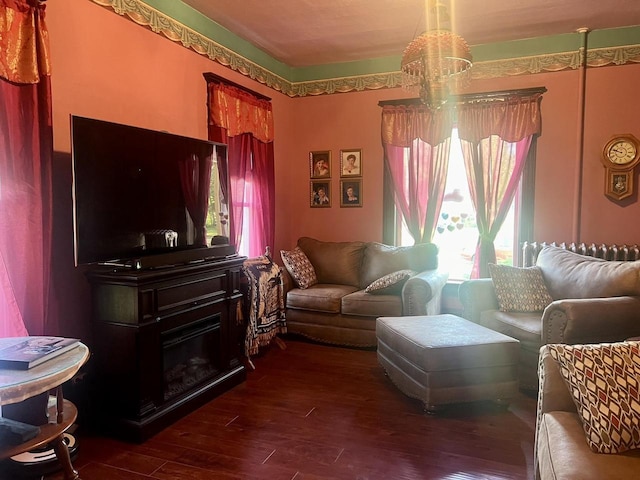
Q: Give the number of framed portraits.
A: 4